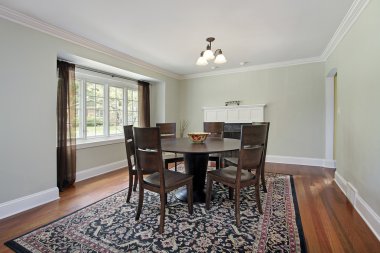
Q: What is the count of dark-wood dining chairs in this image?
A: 6